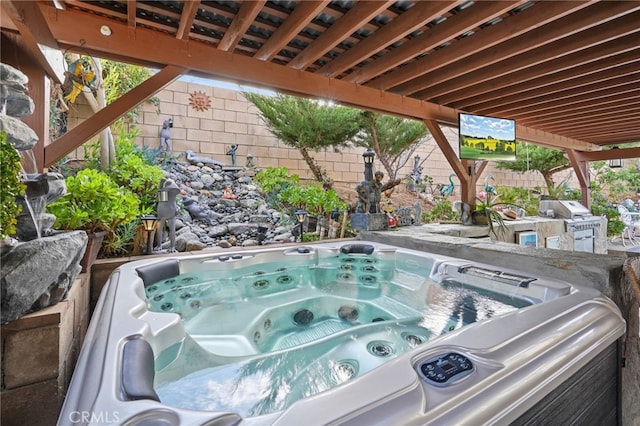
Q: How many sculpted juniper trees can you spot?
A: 3